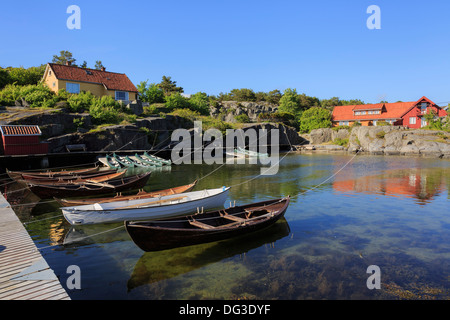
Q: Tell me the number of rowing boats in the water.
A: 7